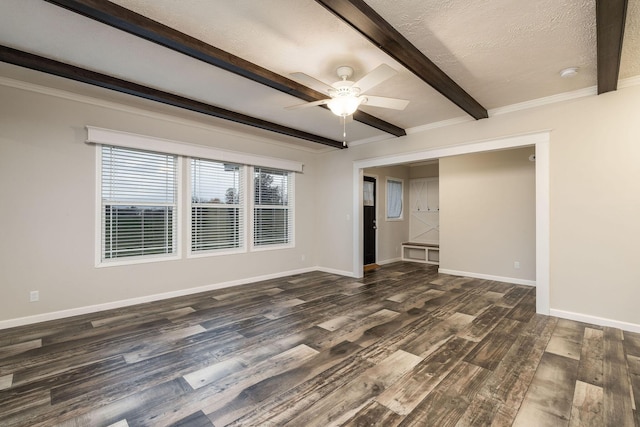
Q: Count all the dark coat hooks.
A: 3